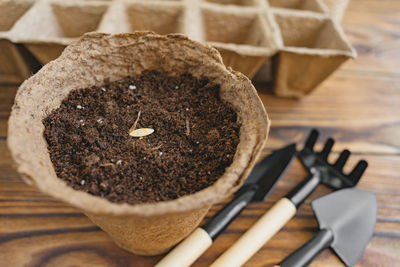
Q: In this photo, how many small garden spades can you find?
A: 2